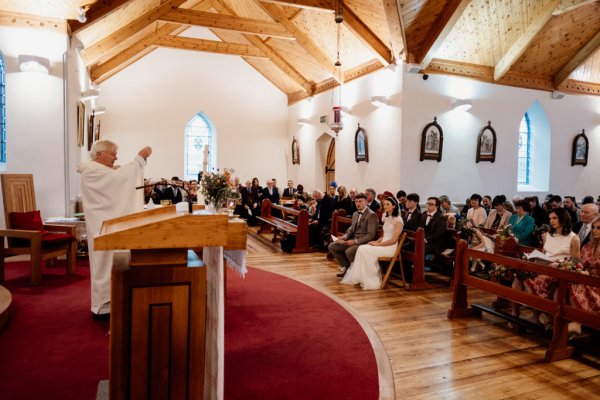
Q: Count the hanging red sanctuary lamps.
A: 1